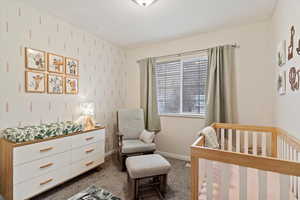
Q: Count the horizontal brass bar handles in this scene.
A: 6